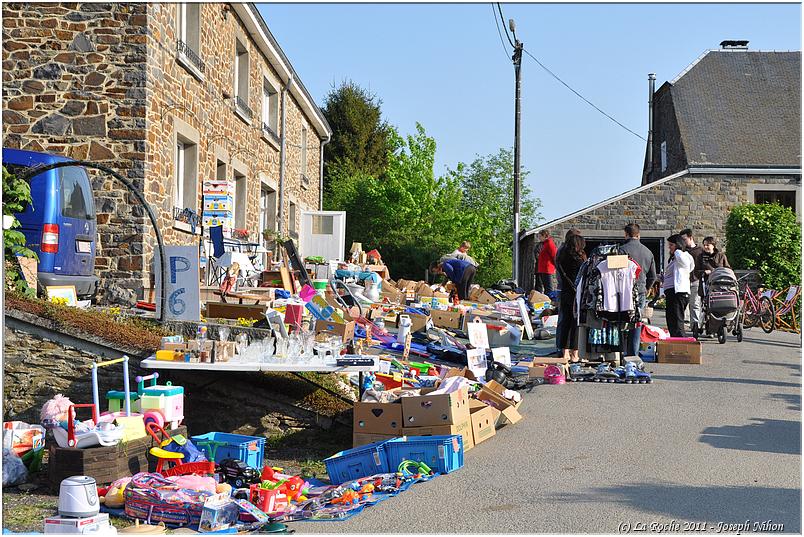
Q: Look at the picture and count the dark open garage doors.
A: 1